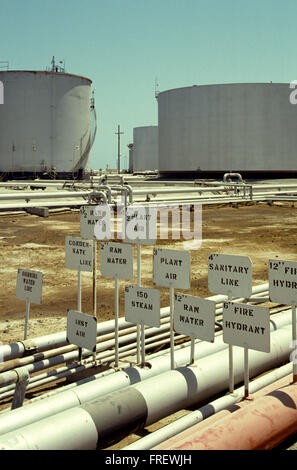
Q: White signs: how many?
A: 12